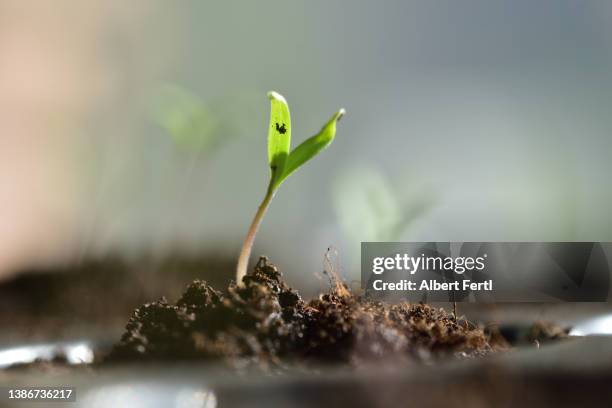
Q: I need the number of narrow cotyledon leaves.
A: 2